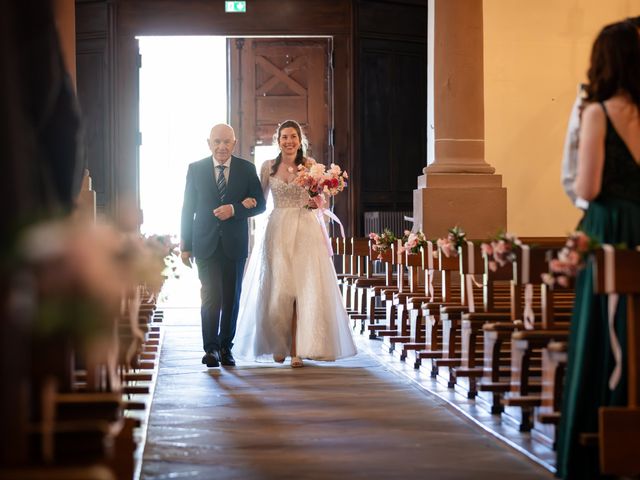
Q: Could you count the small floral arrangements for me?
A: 5